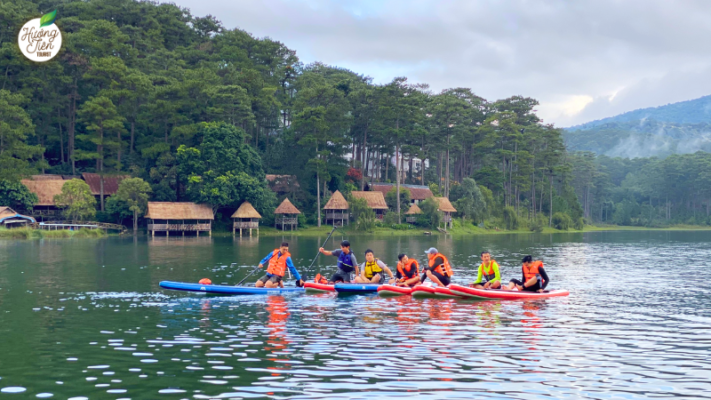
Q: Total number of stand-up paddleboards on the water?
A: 7